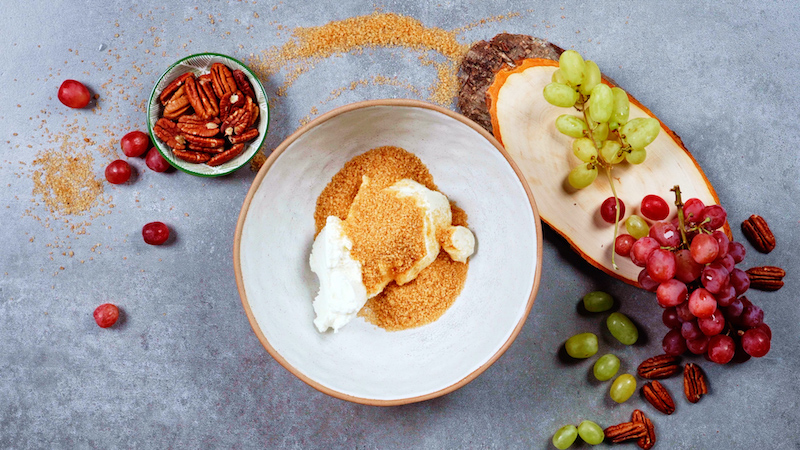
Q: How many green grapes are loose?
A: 8